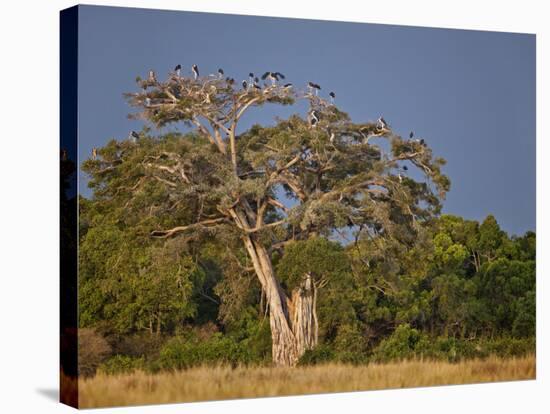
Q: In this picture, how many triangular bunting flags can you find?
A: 0